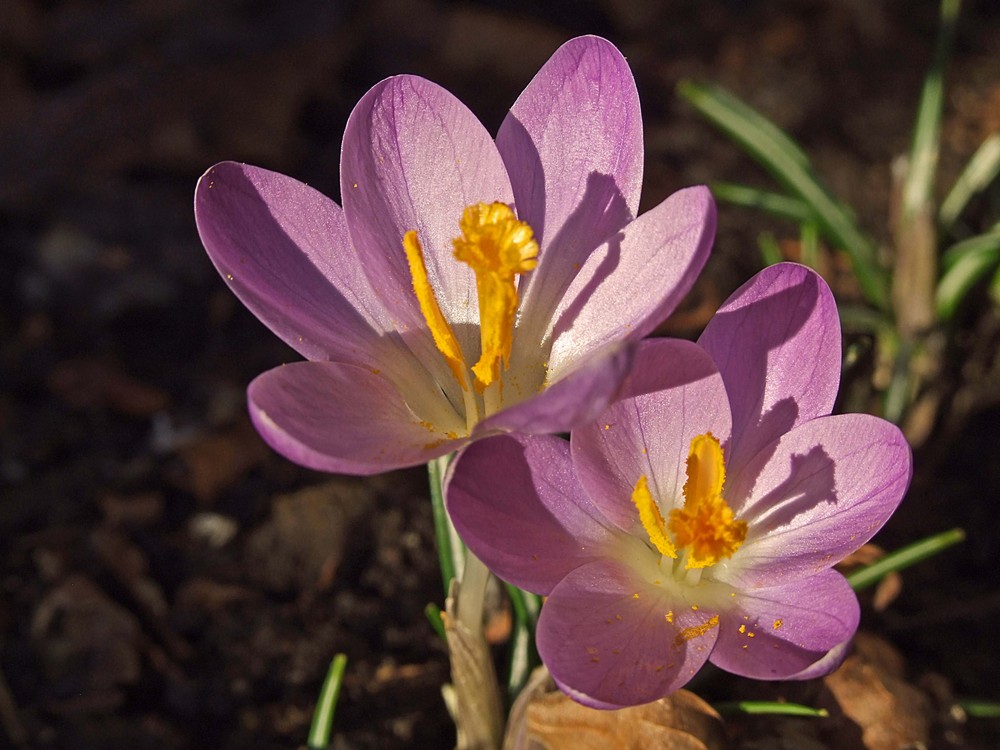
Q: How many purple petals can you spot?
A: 12